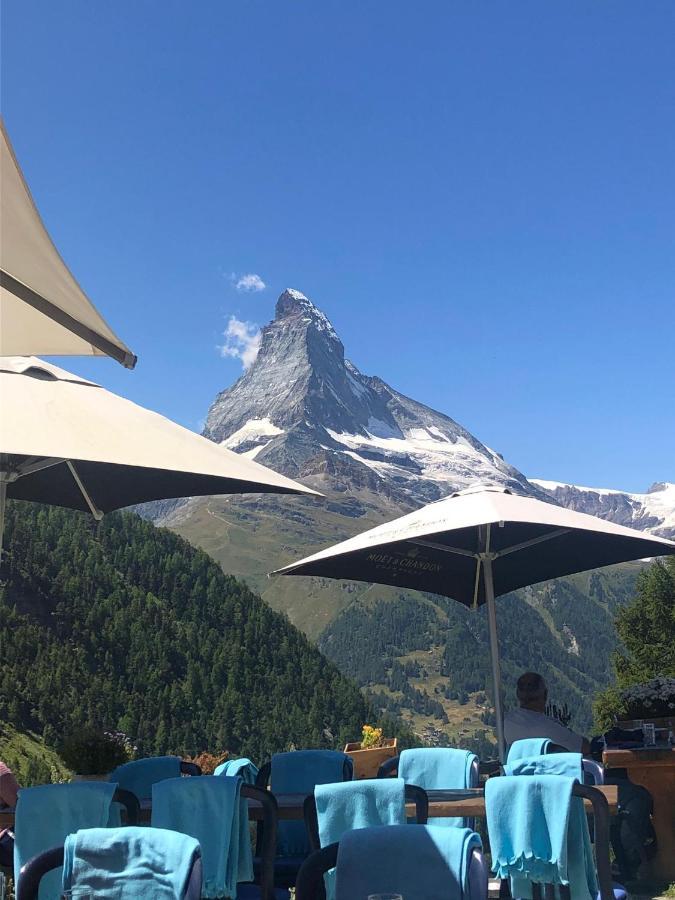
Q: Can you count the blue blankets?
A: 12